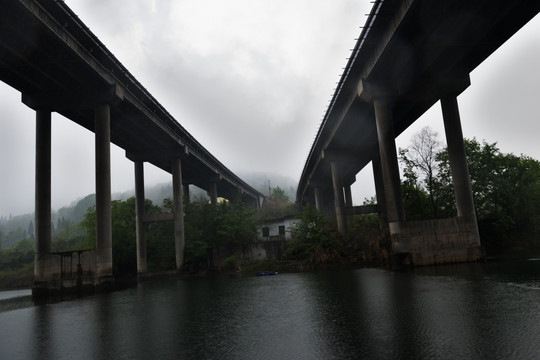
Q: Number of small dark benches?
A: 0